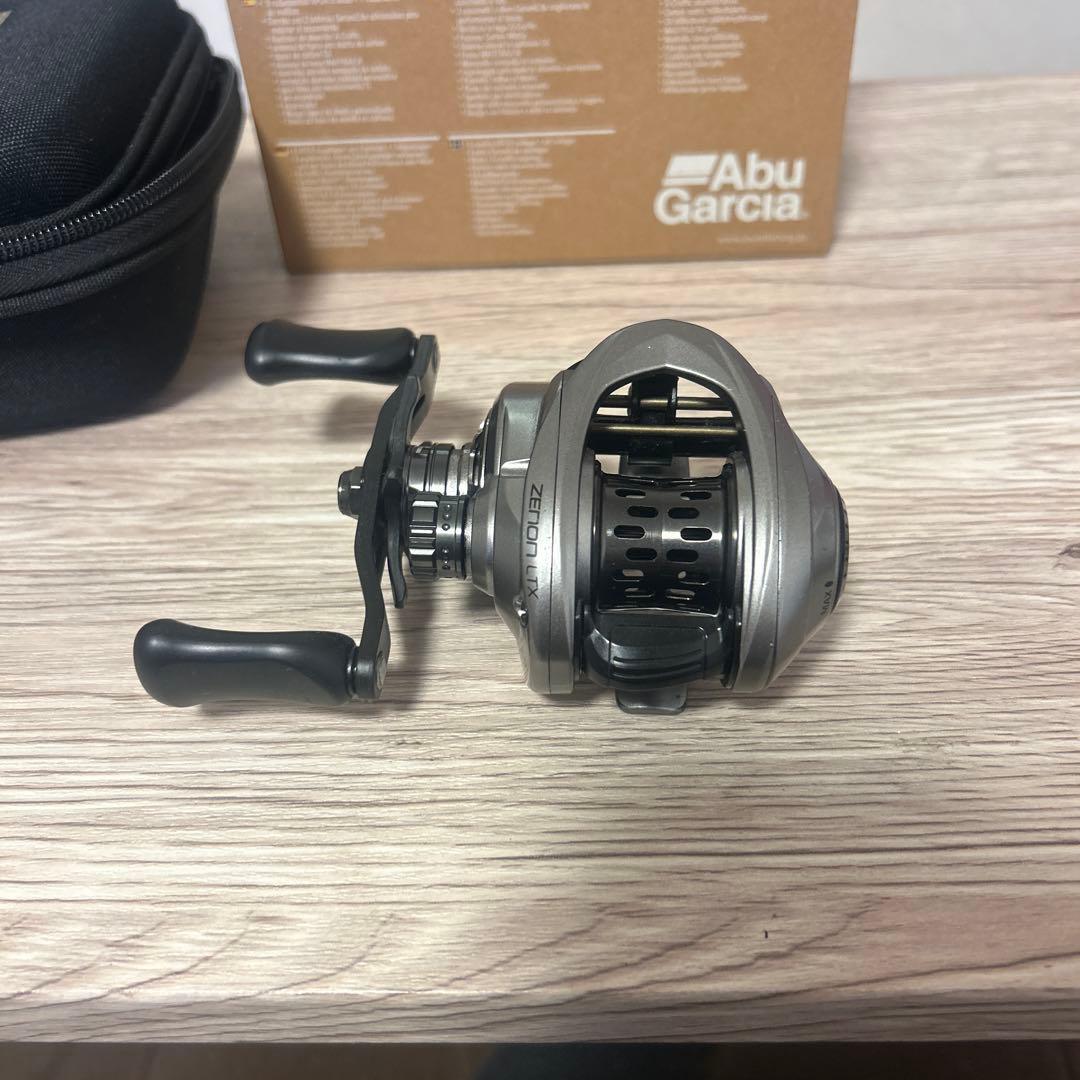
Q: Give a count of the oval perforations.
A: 12